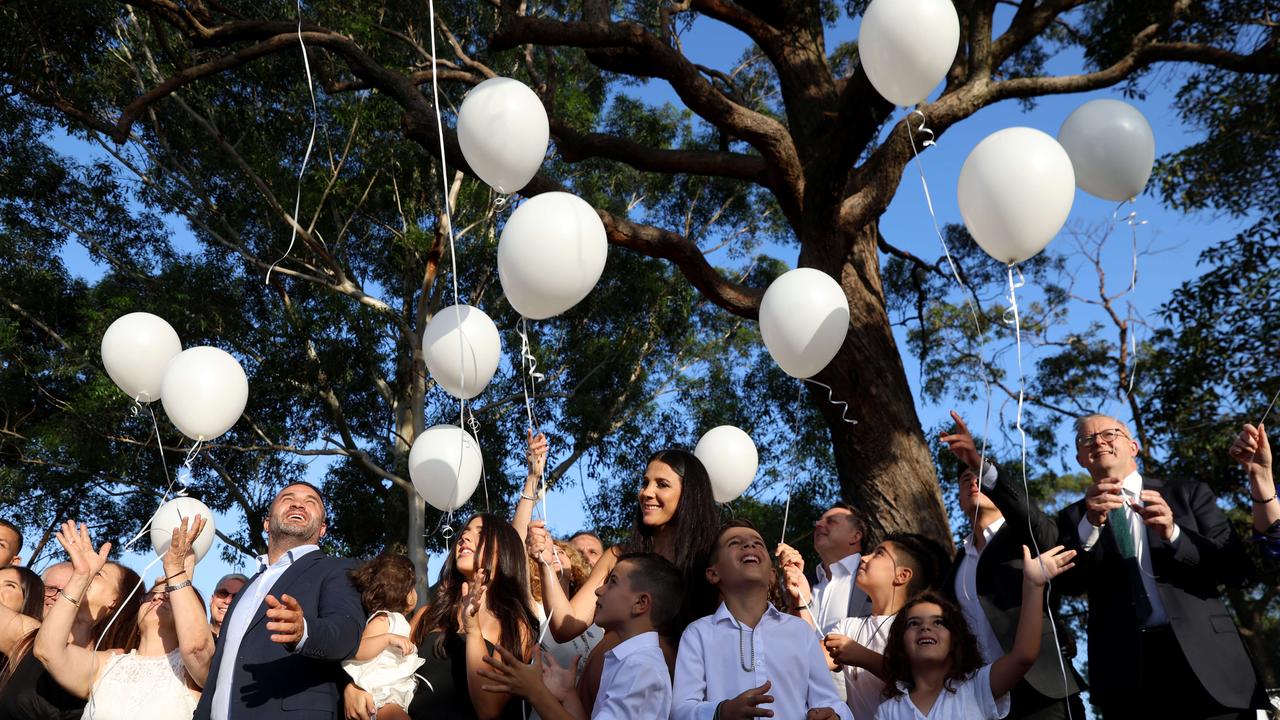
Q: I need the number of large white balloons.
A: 12